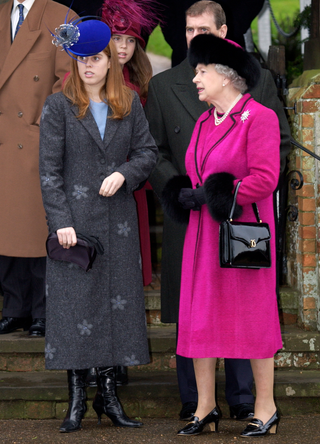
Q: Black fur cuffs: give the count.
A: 2